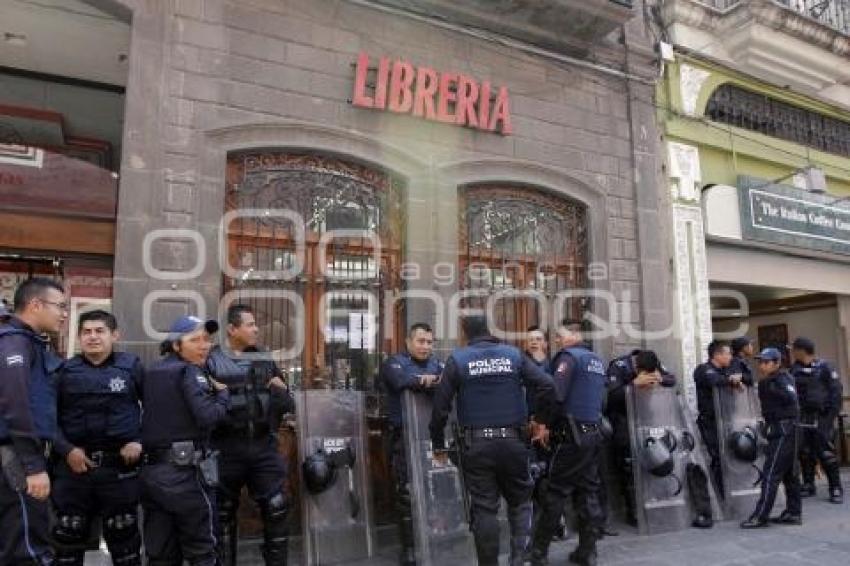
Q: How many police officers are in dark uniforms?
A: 13